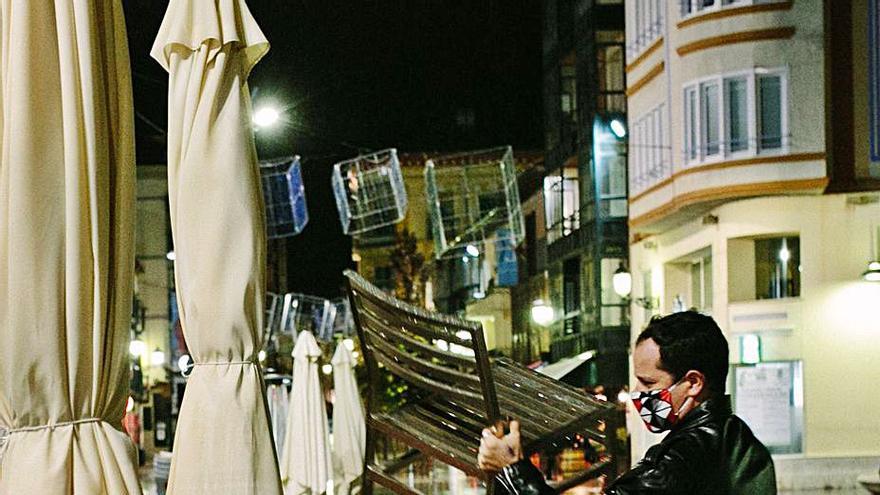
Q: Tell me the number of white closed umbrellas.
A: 4